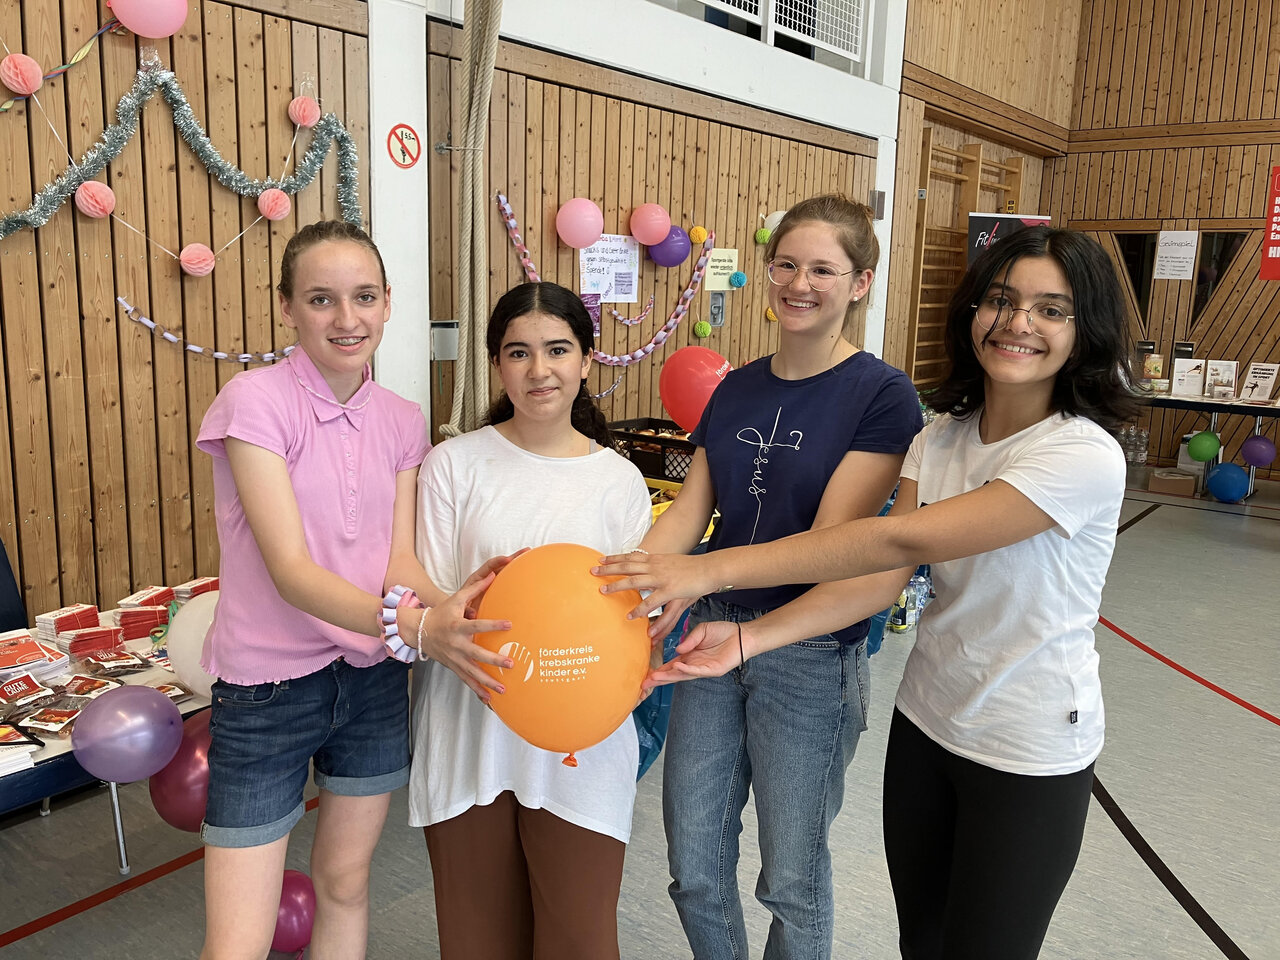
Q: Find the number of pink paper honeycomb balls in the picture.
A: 5